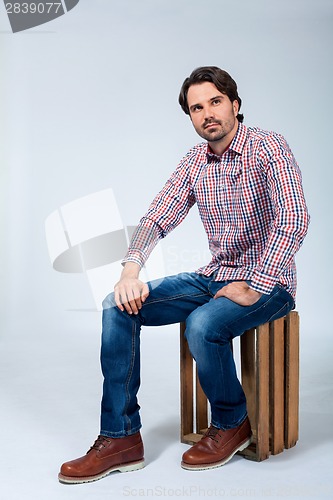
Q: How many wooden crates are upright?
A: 1